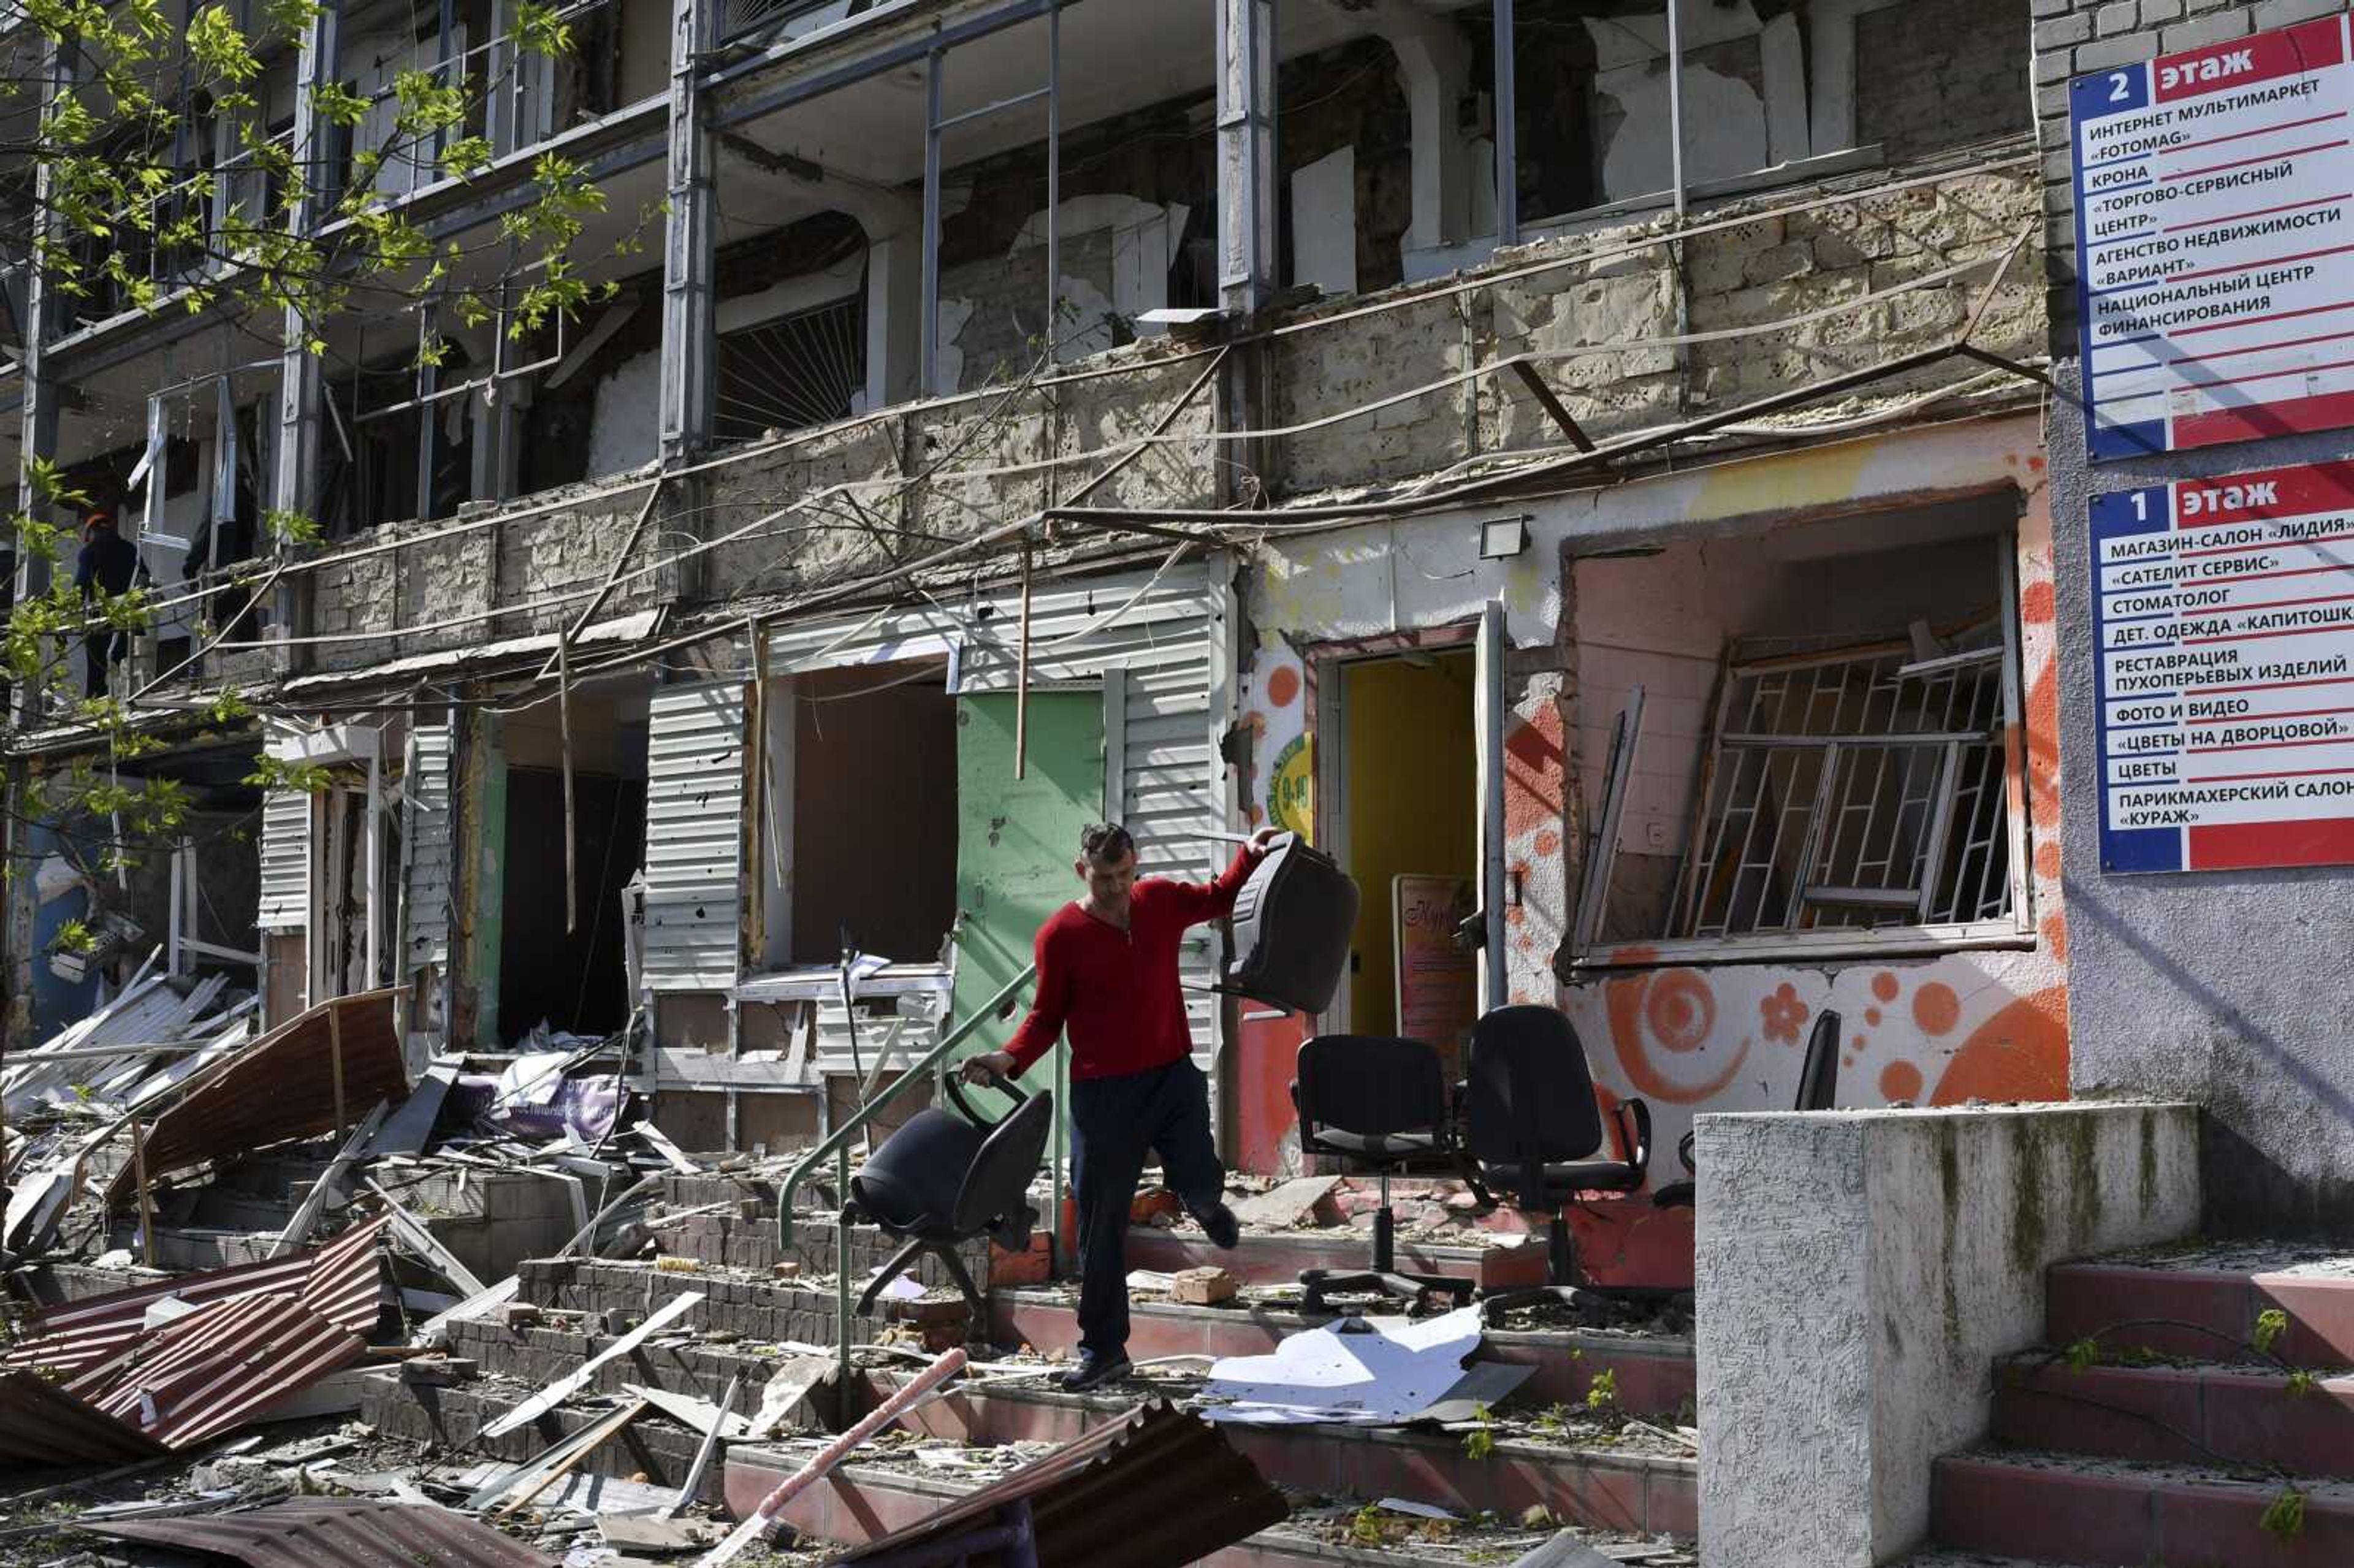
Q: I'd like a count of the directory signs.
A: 2